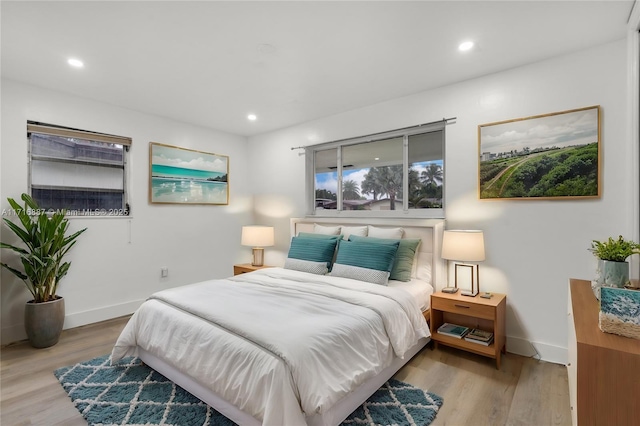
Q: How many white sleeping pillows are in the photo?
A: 3